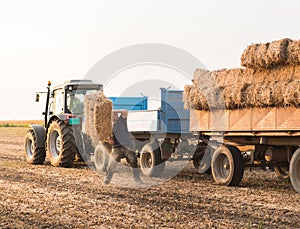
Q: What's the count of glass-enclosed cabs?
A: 1